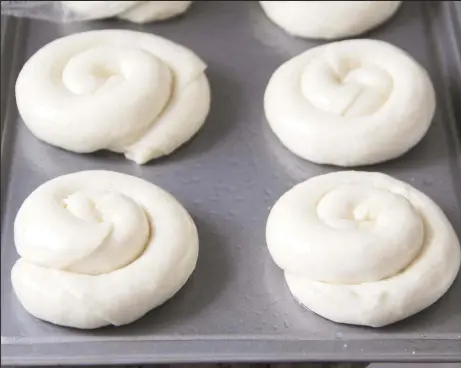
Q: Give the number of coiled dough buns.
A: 6